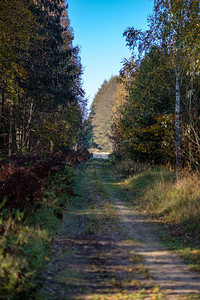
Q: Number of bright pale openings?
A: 1